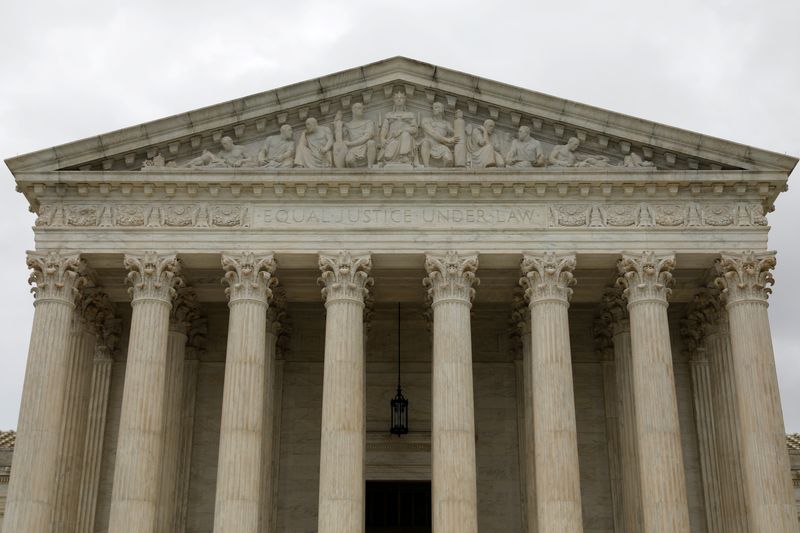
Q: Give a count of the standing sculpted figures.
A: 0